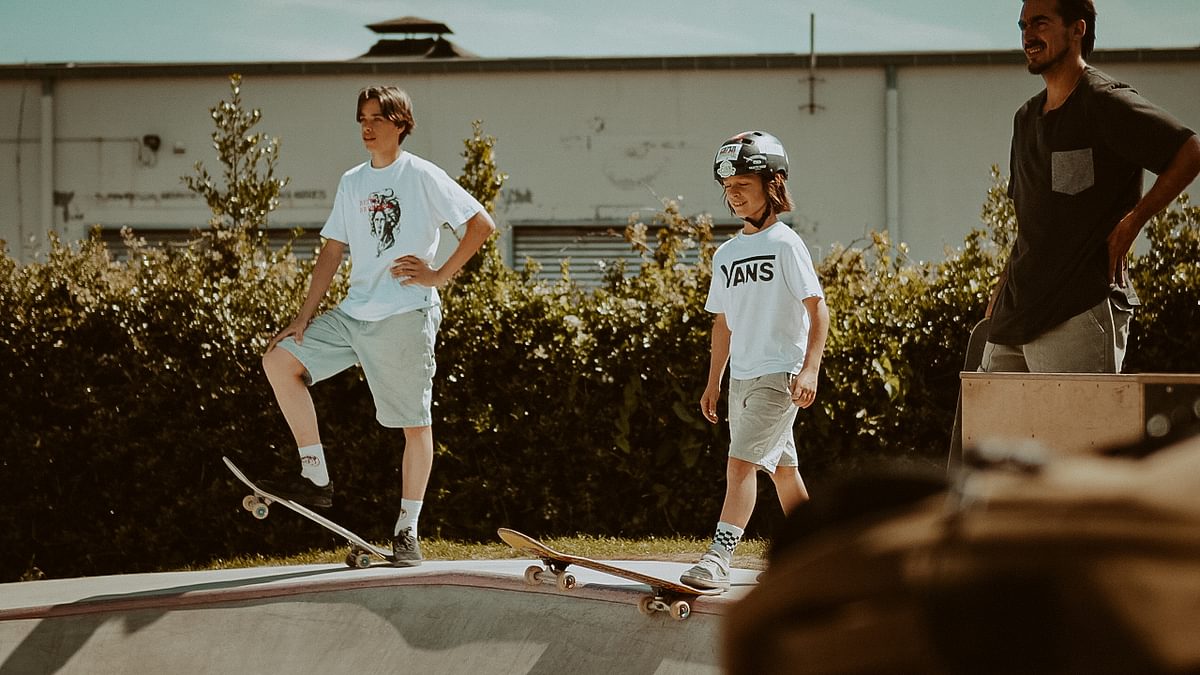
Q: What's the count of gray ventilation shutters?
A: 2